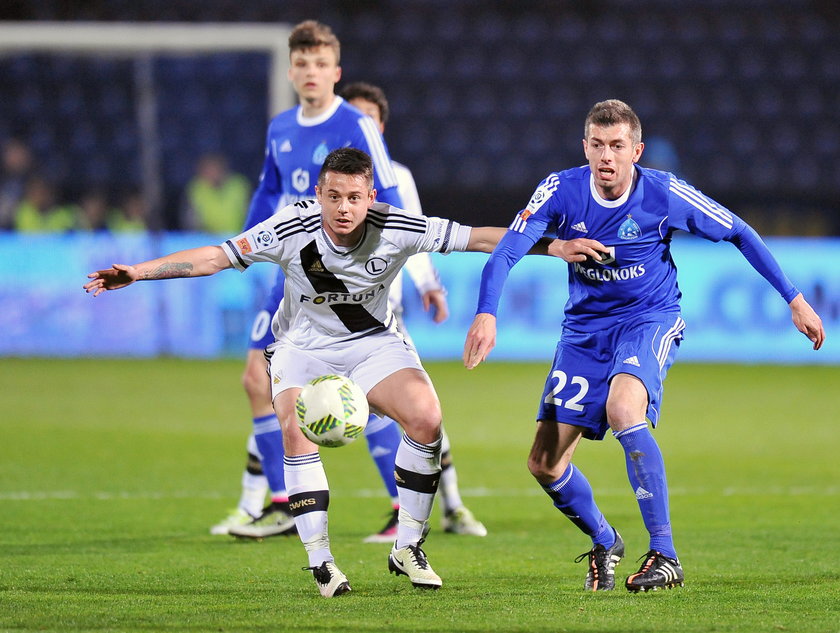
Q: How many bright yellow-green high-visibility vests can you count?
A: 3